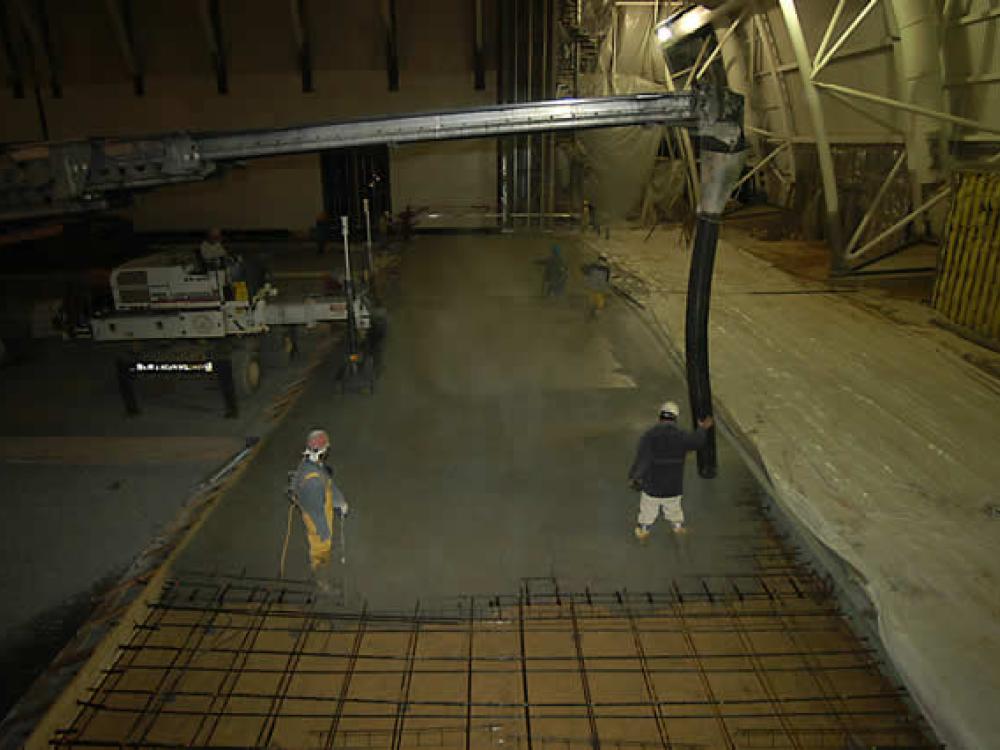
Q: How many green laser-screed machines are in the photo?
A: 0